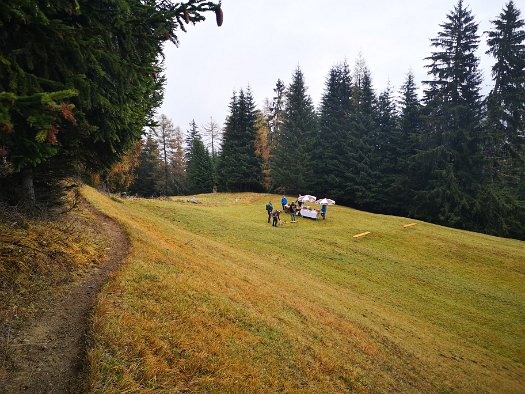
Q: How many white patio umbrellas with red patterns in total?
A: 2